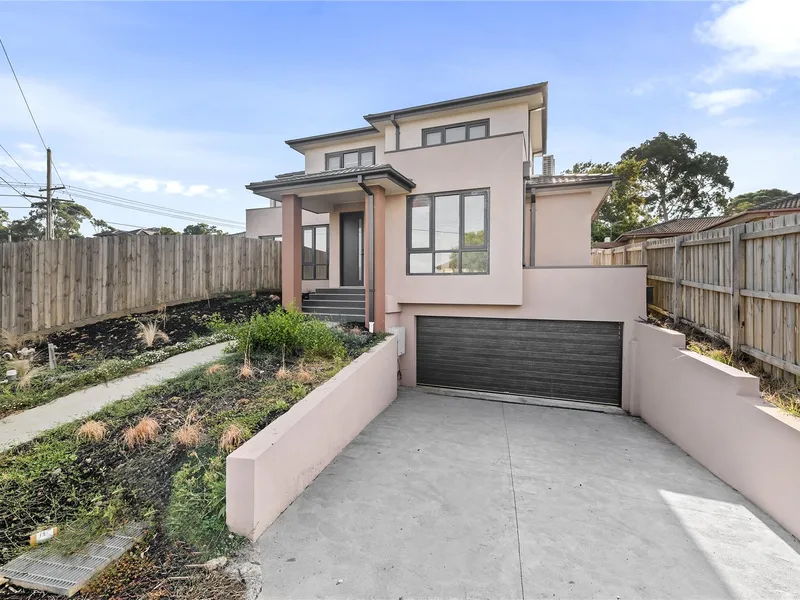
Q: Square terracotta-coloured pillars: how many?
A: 2